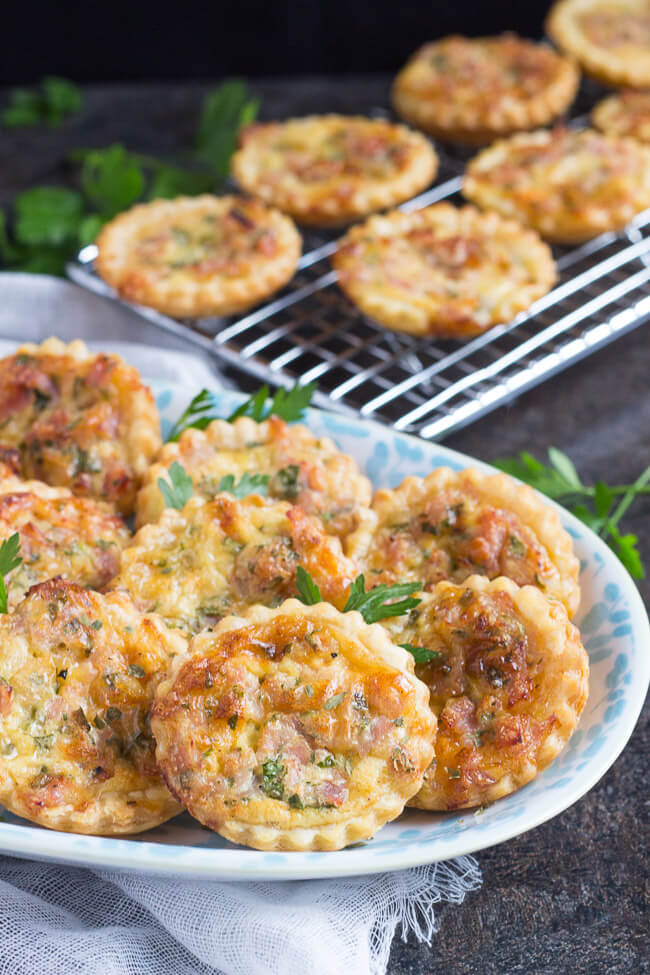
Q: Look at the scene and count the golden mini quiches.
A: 15